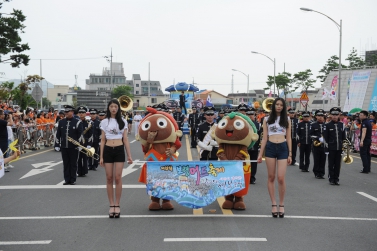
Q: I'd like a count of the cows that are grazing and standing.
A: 0